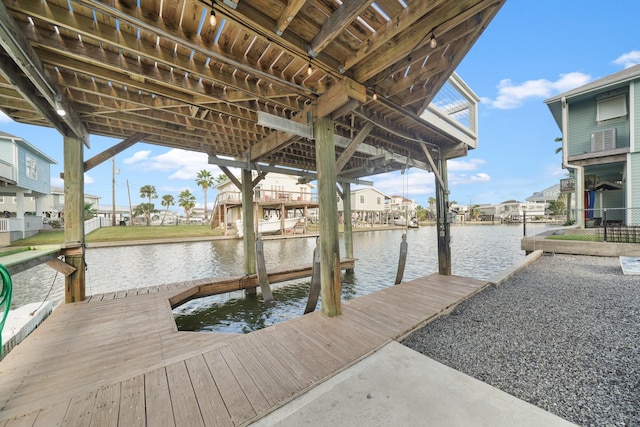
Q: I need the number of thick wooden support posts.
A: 5